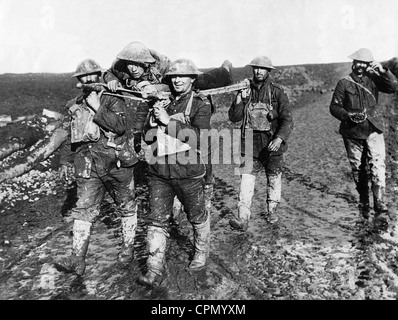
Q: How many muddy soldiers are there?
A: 5